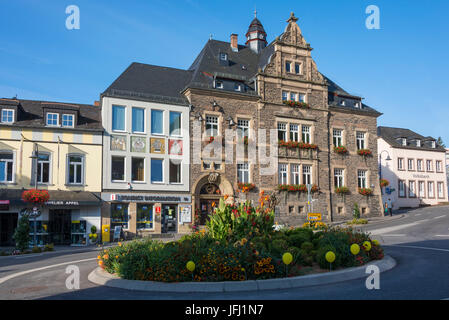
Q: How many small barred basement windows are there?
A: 4